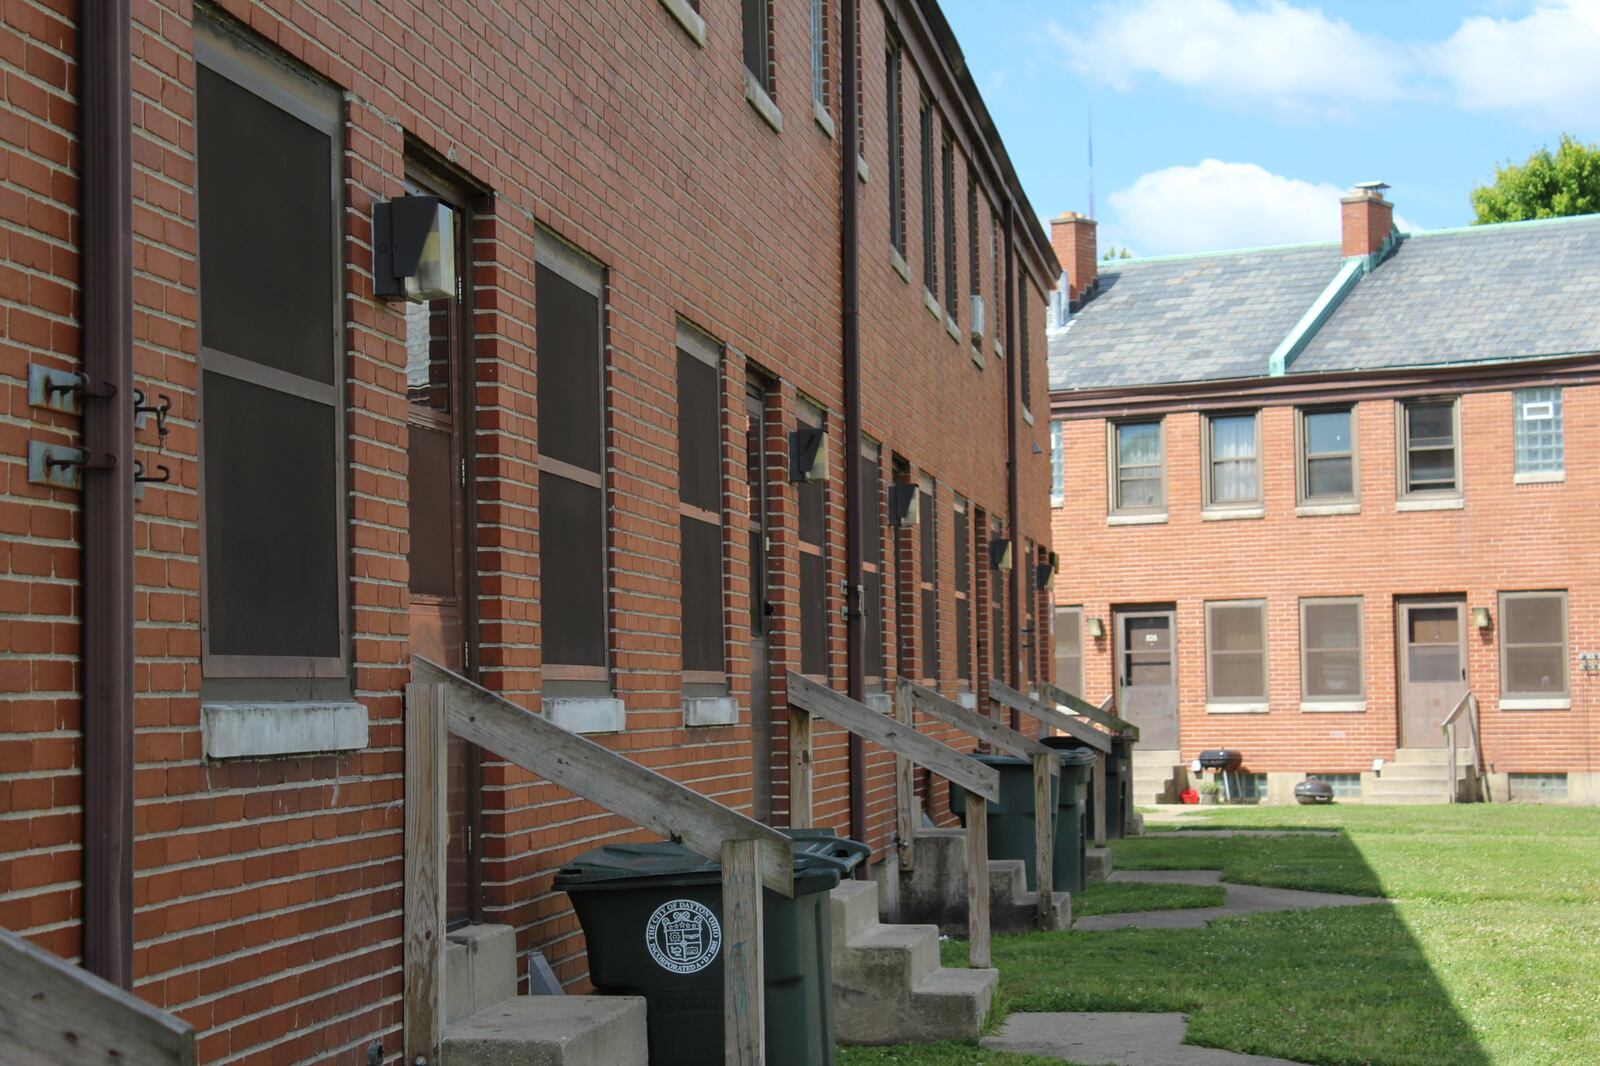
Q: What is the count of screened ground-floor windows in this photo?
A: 13